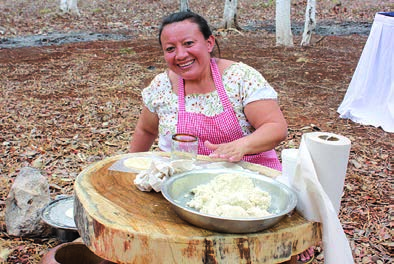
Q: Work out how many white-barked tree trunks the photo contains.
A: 5